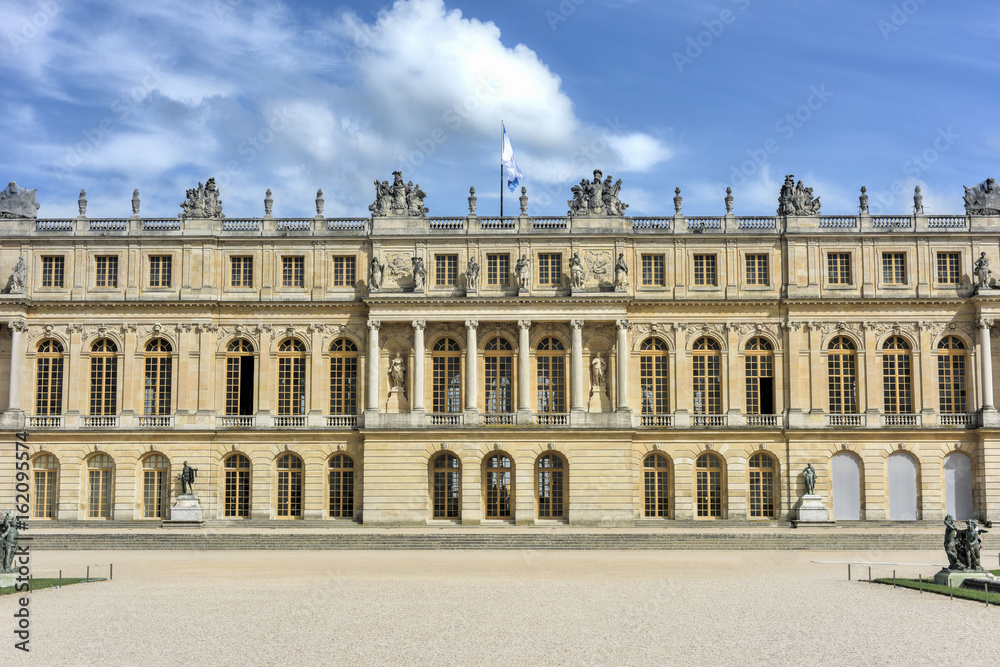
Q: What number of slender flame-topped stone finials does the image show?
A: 10